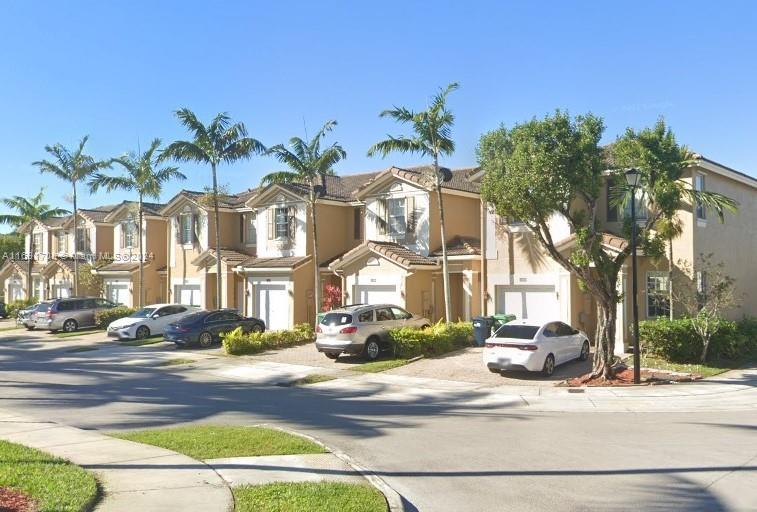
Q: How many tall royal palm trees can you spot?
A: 6